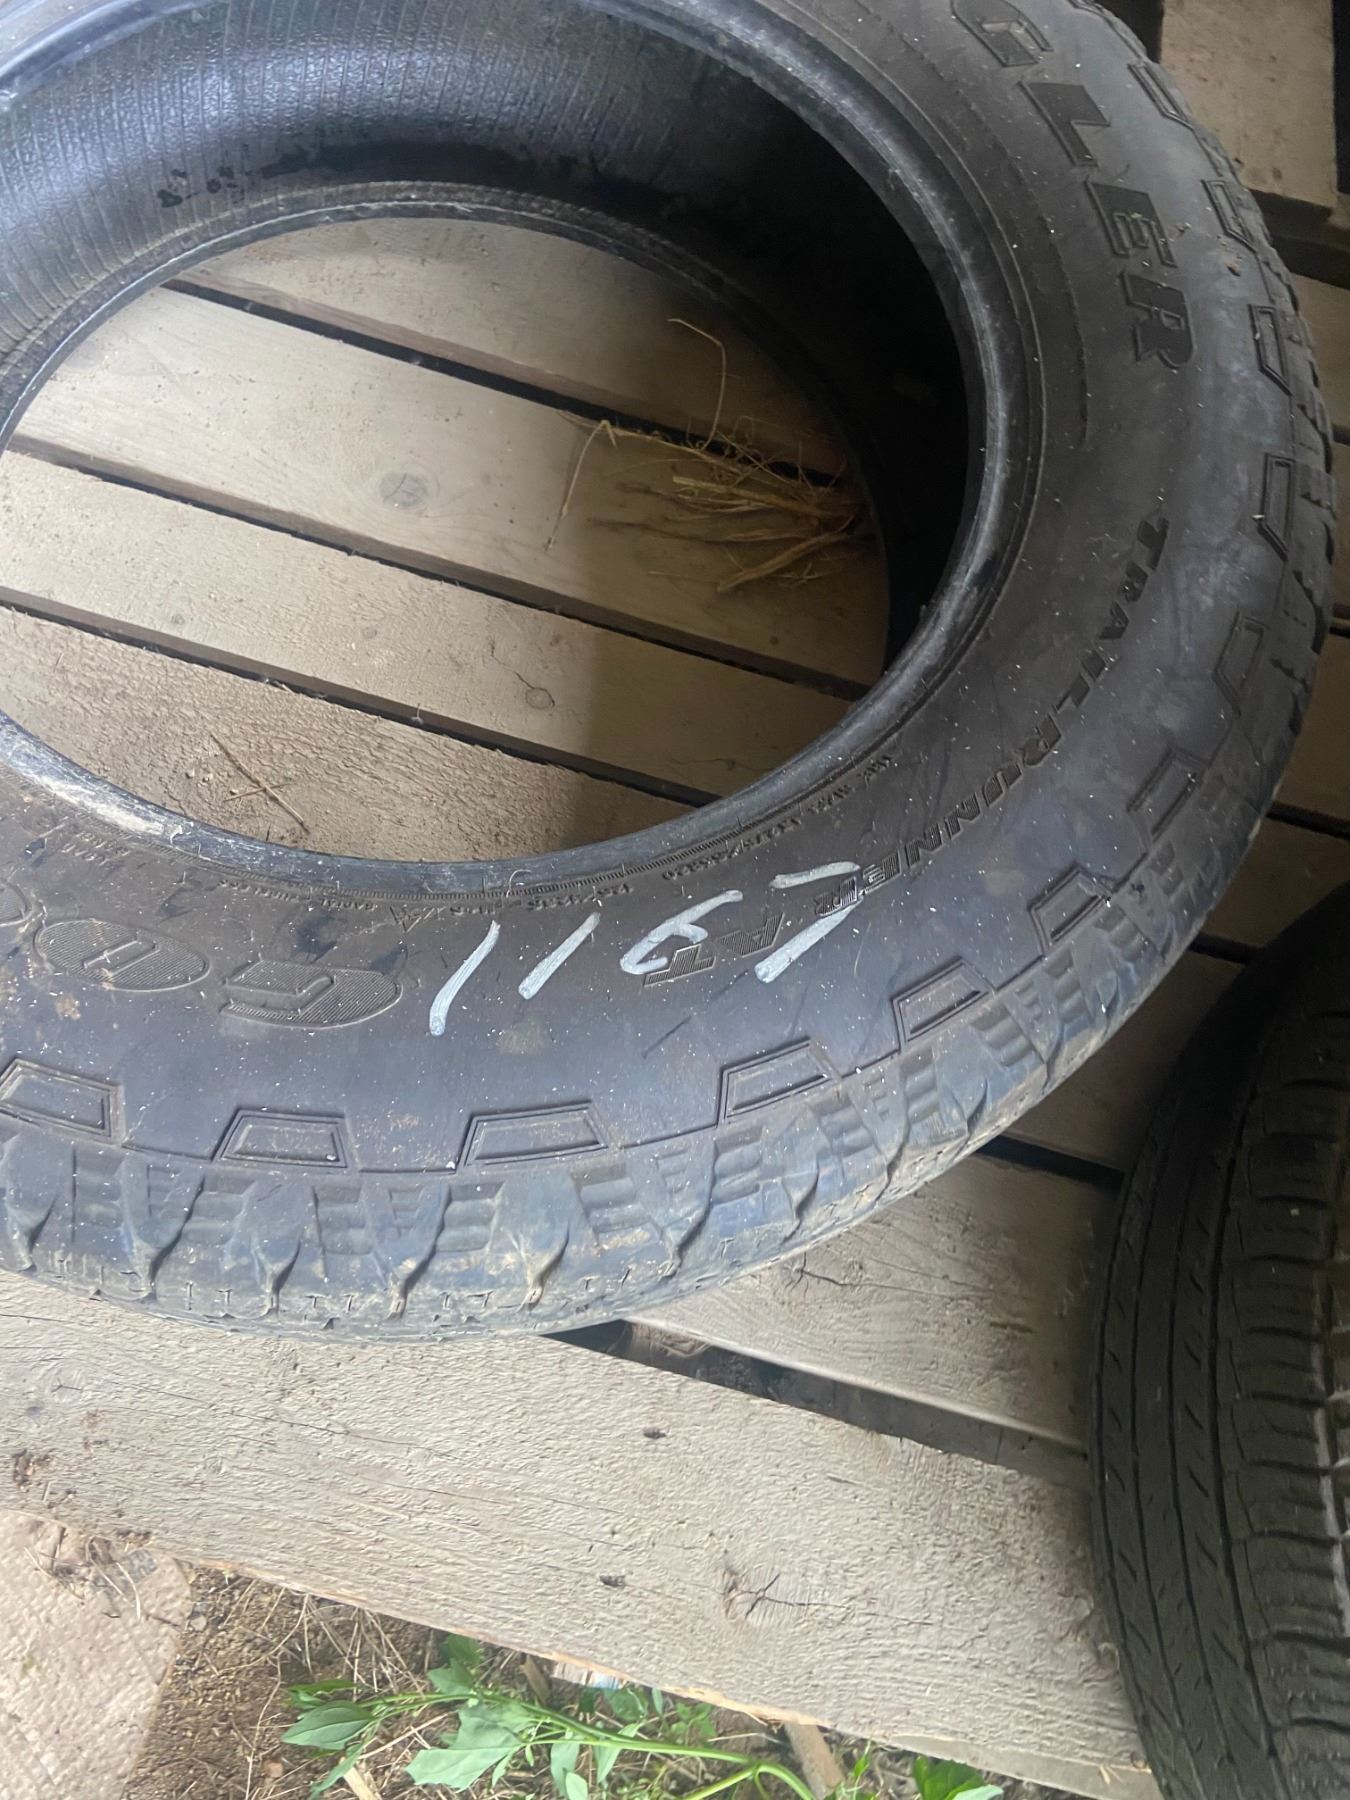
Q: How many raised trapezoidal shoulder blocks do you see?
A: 12